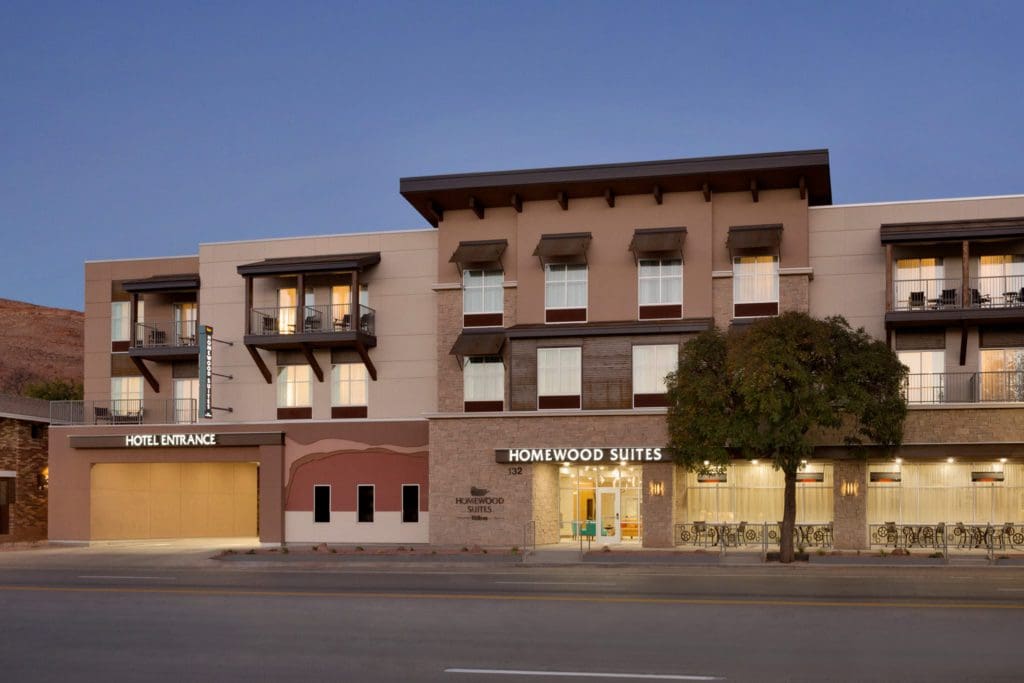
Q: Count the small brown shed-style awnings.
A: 5